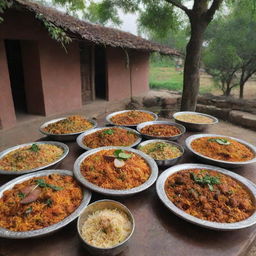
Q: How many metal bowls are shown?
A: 12